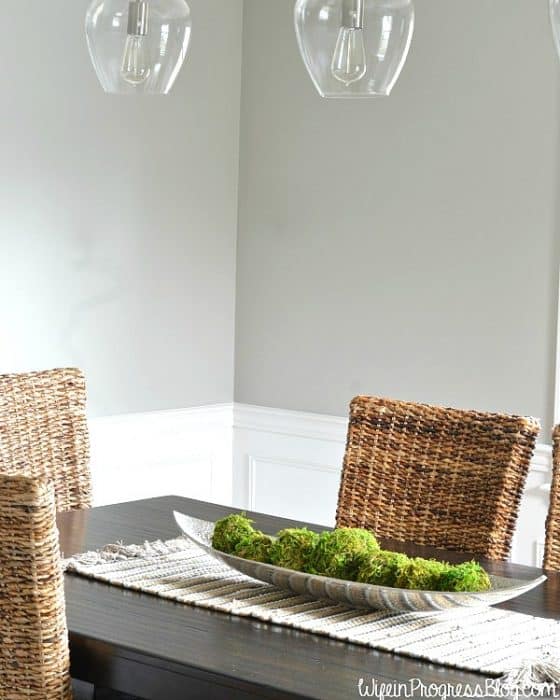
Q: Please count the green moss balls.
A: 7